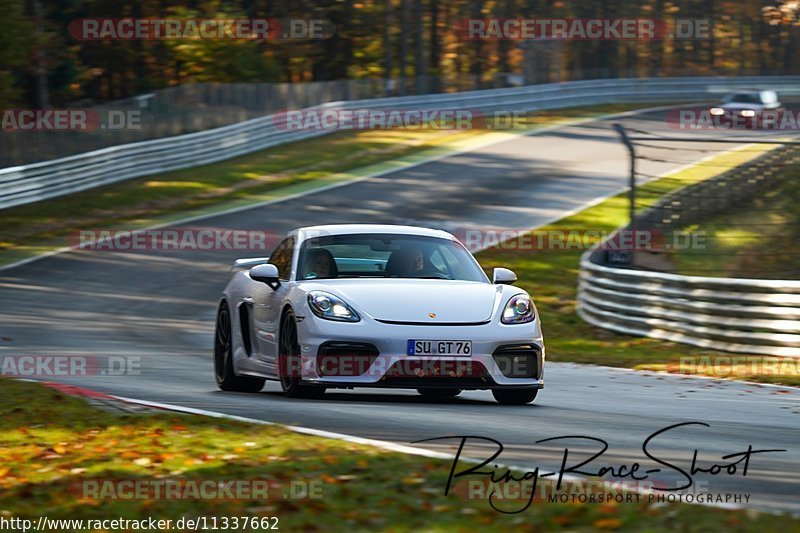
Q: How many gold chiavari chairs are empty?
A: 0